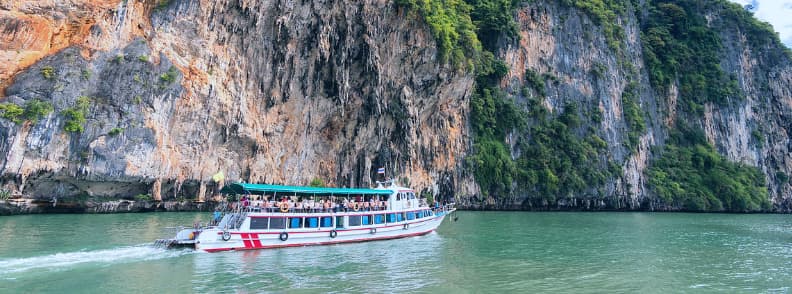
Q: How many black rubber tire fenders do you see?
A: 5